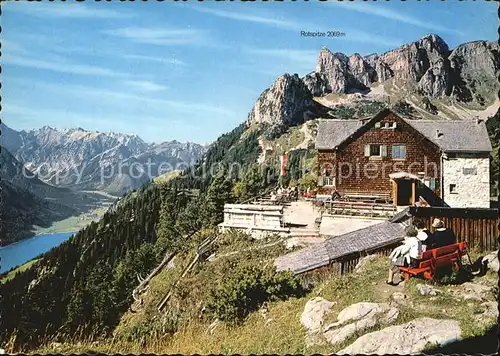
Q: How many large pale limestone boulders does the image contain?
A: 3